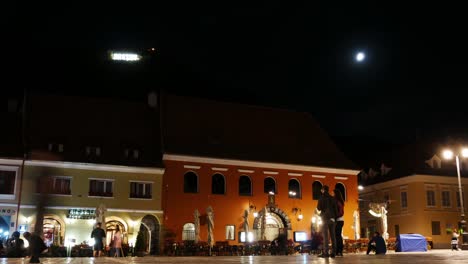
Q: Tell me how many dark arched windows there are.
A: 7